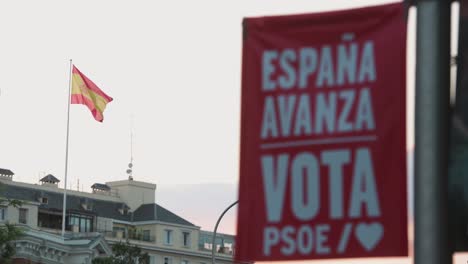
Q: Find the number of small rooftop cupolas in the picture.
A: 3